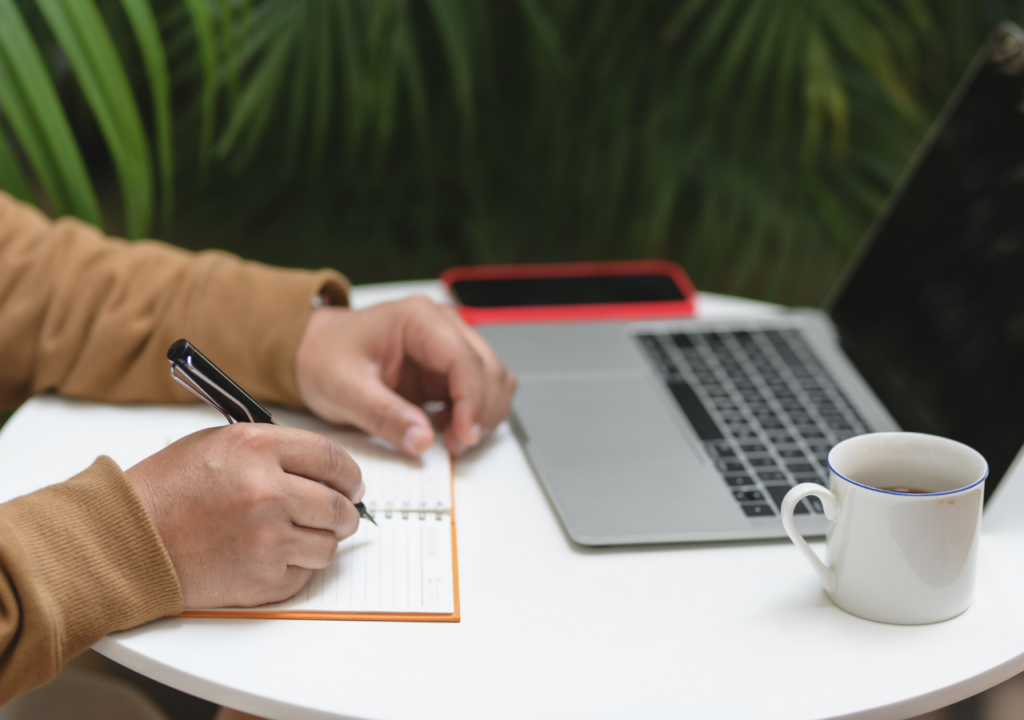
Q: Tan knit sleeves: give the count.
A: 2